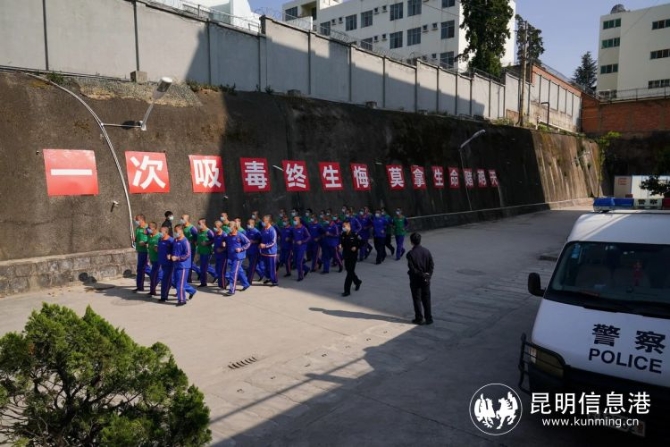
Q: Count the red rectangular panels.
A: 14